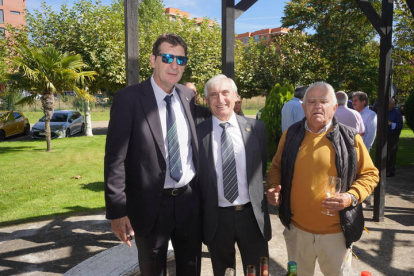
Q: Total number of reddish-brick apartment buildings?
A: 3